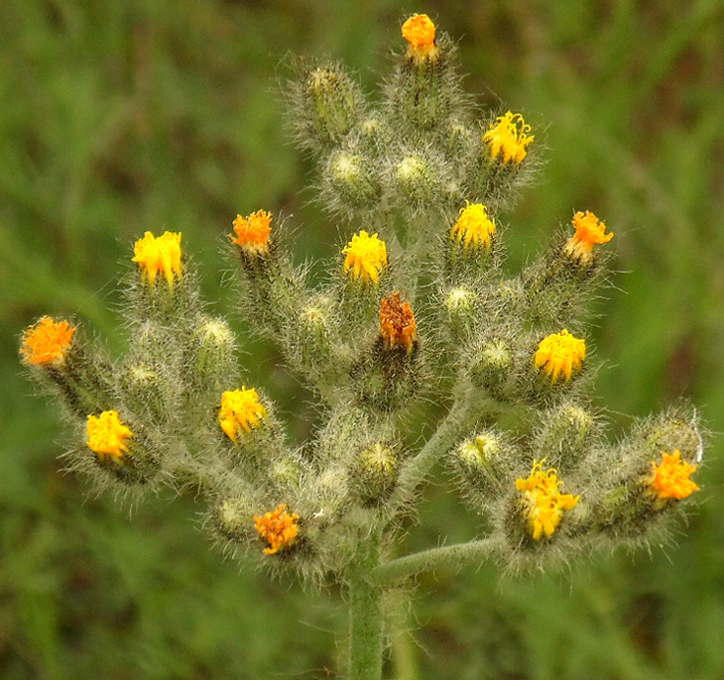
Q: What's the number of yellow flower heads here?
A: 8